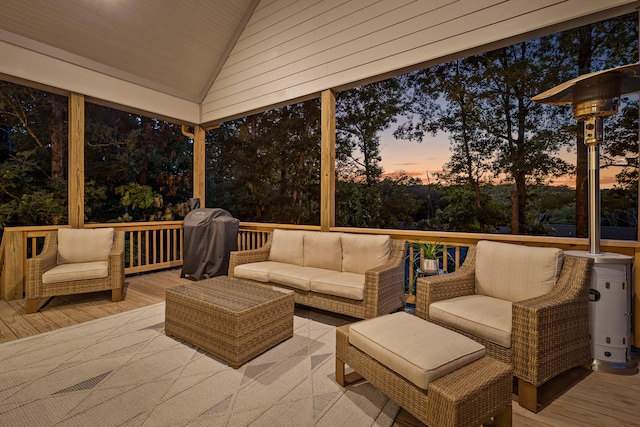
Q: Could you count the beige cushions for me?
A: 11